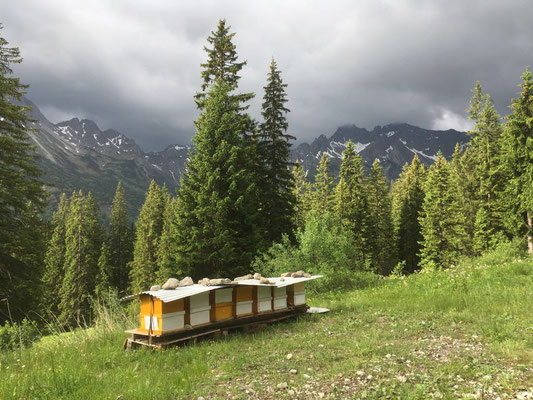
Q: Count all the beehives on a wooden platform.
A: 7